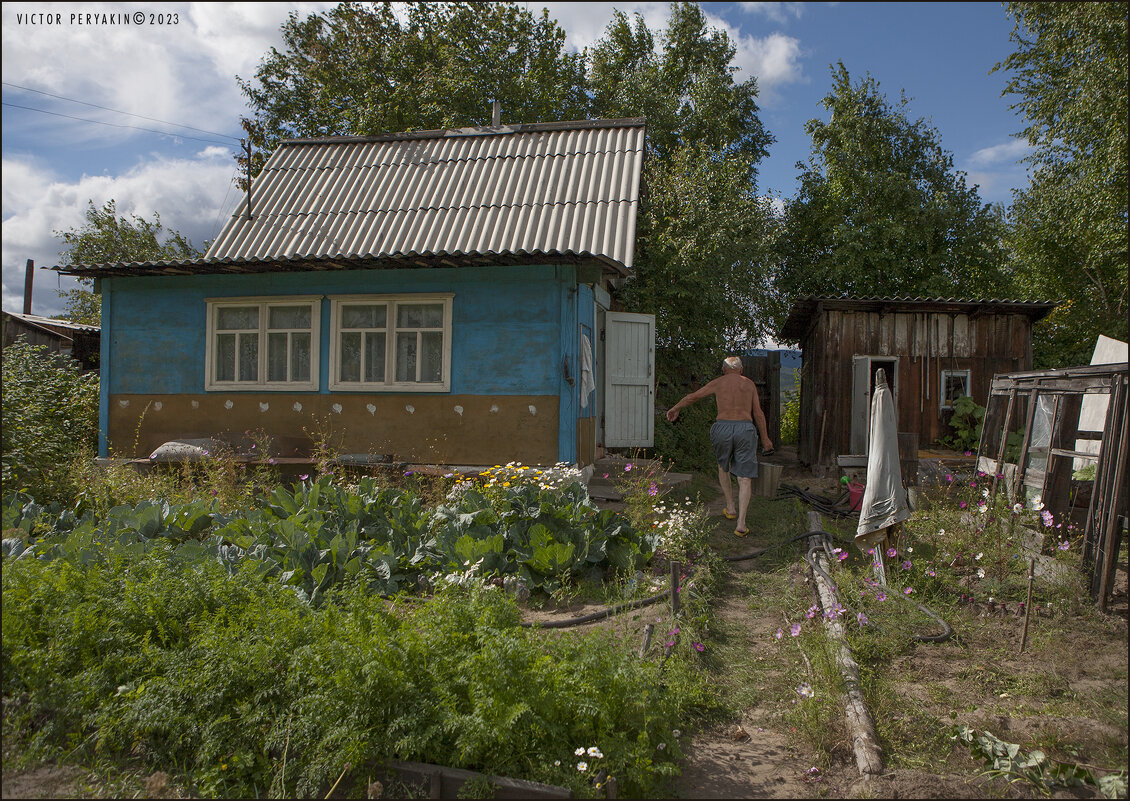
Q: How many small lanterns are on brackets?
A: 0